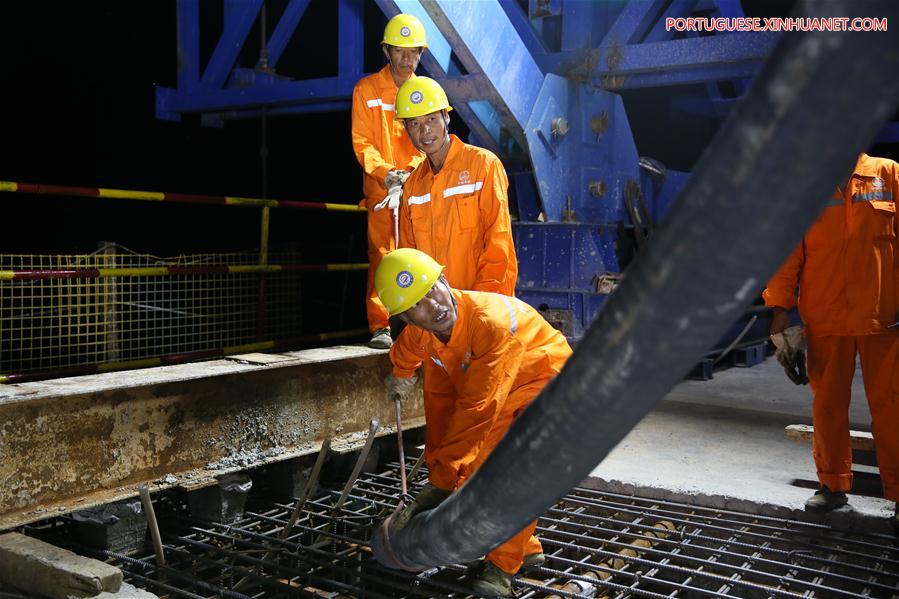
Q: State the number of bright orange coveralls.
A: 4